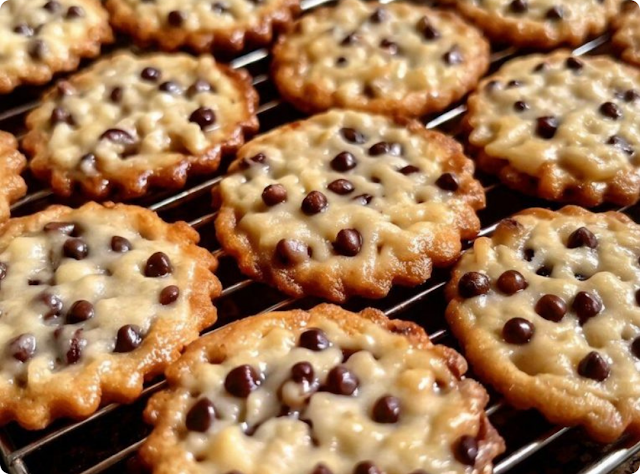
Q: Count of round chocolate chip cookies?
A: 12